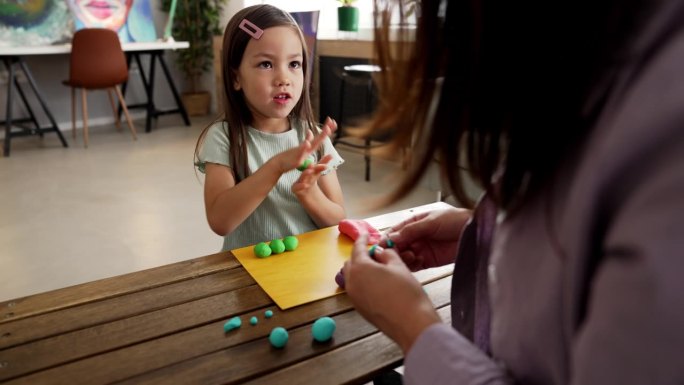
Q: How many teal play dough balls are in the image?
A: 4